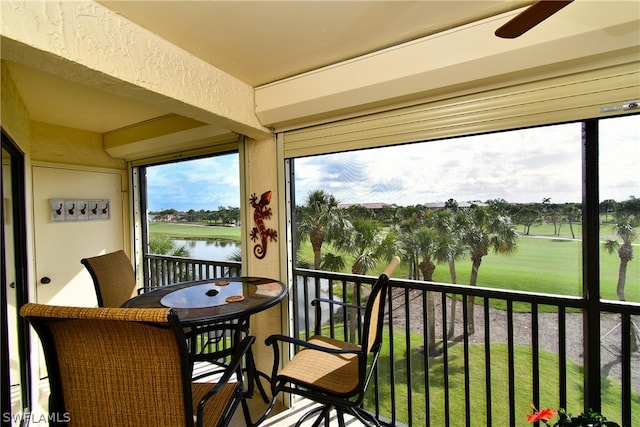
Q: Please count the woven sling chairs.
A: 3